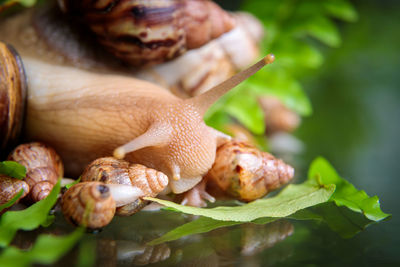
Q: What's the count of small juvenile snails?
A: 5